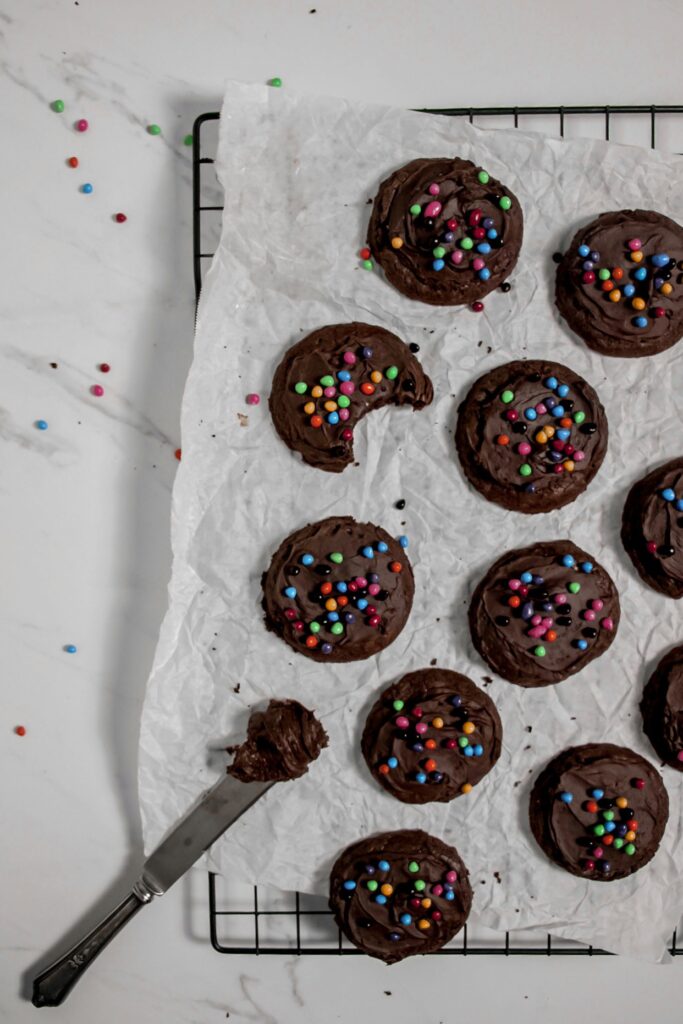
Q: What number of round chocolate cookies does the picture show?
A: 11